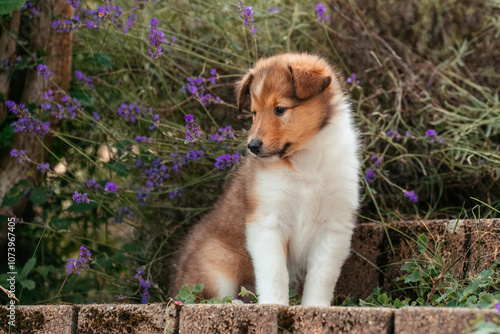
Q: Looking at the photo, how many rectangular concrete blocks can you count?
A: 8